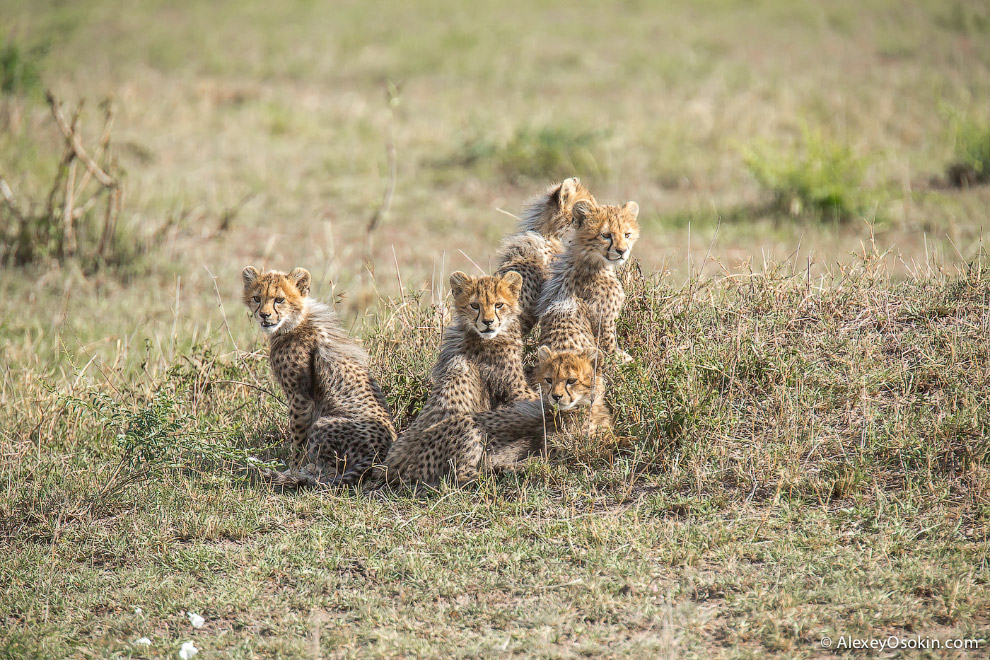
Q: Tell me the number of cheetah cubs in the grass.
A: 5